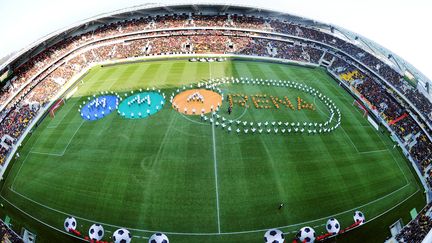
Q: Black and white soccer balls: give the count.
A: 8